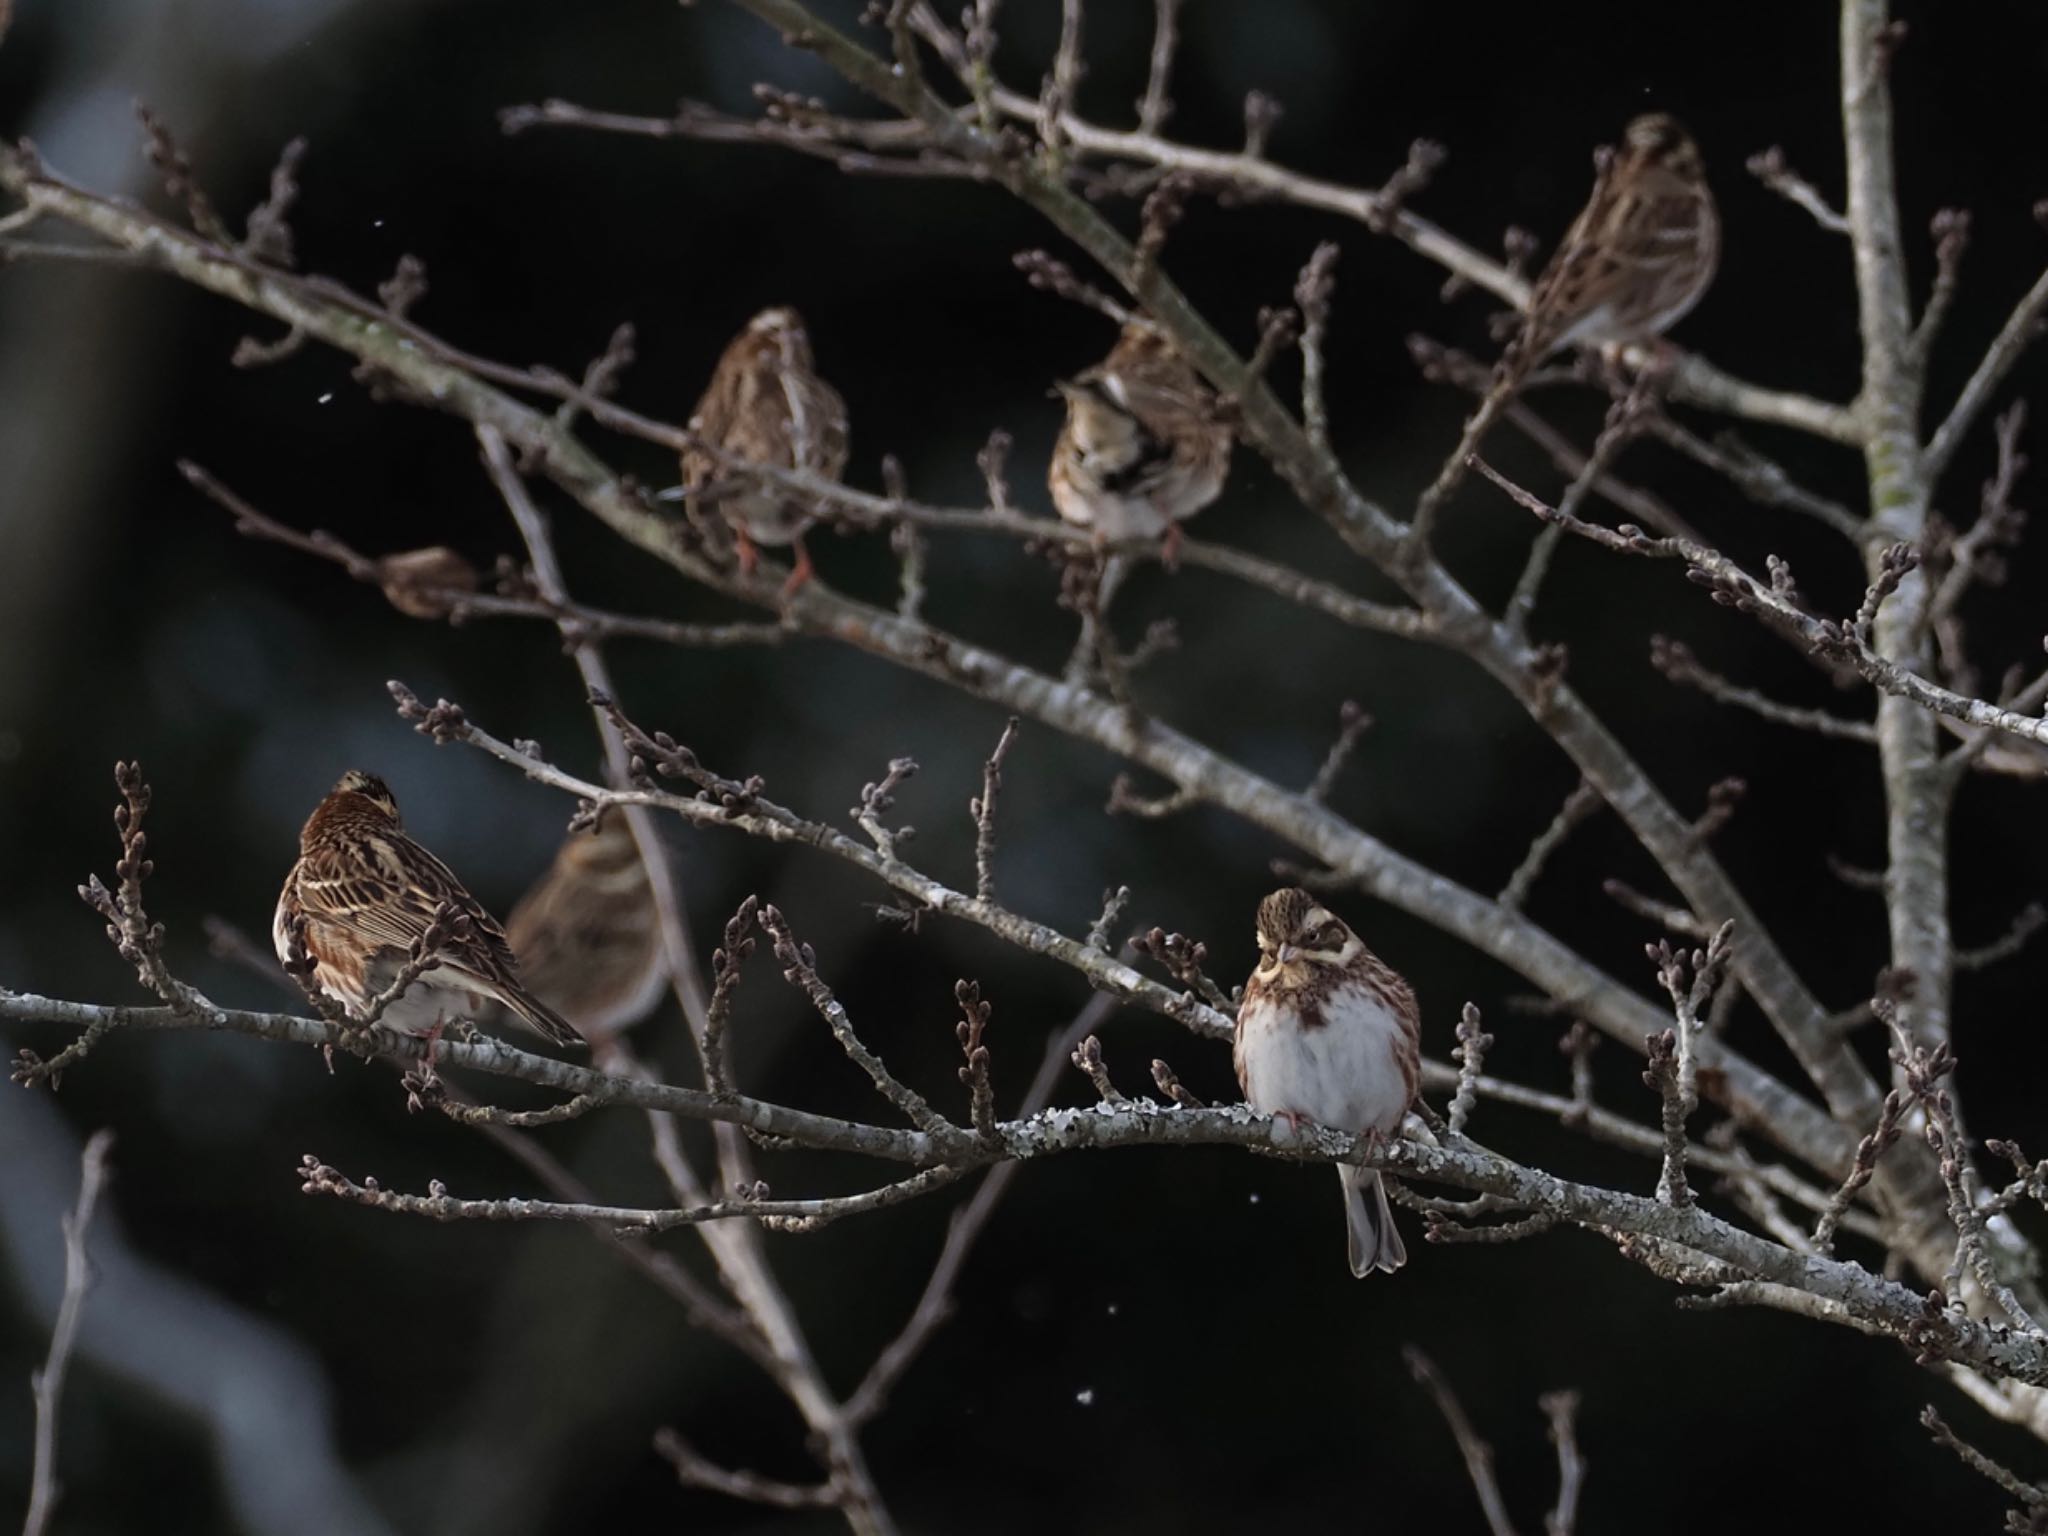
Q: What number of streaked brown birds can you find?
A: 6